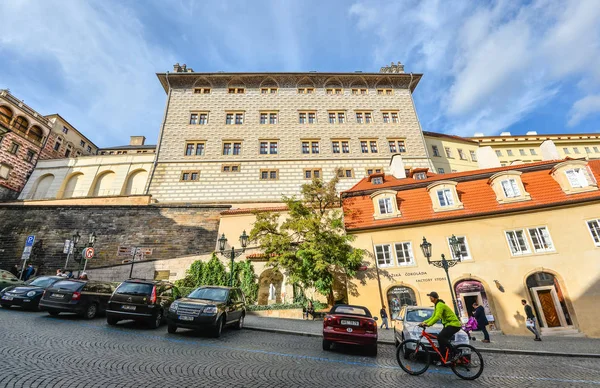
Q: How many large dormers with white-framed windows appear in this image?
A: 4